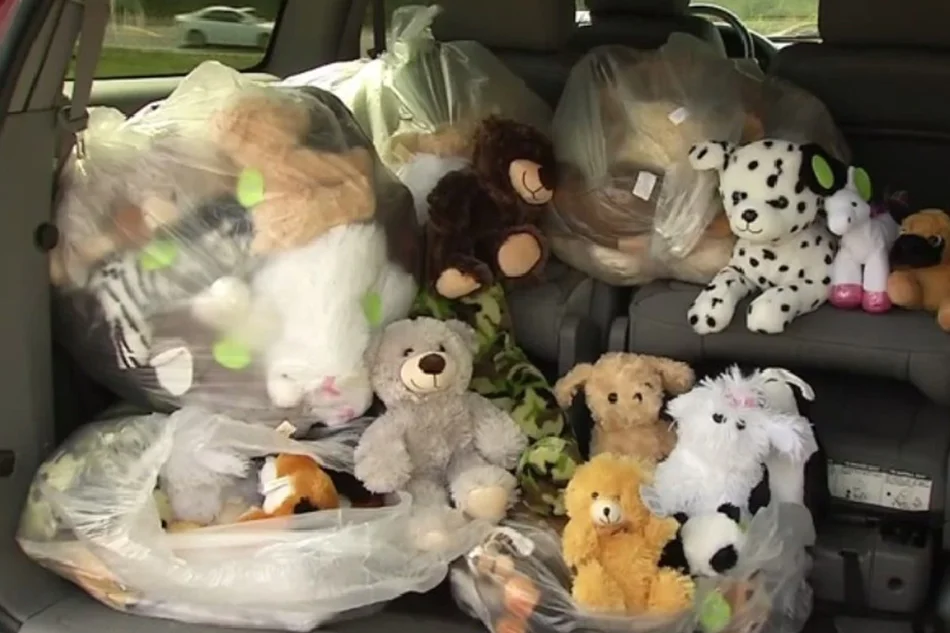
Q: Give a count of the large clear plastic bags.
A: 5